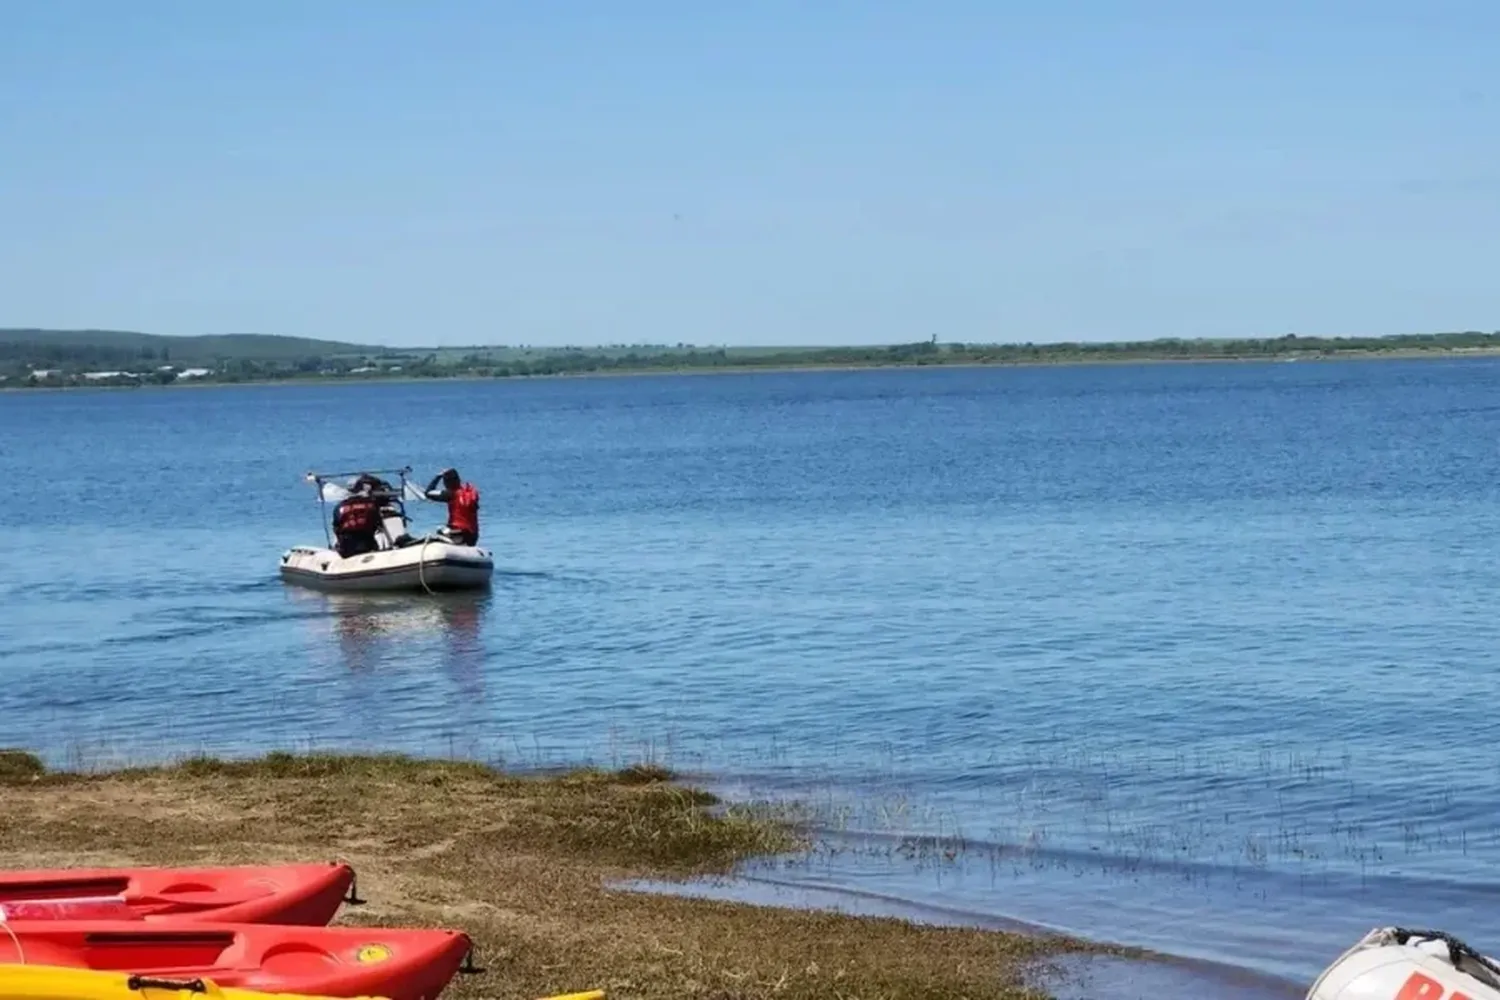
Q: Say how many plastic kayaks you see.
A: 3